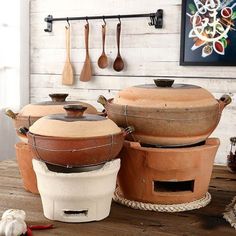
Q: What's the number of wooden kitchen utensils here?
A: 4